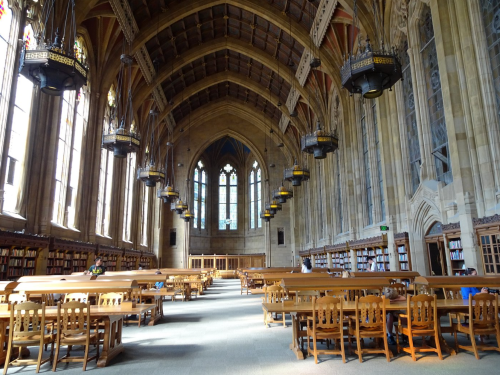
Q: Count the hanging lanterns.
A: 12